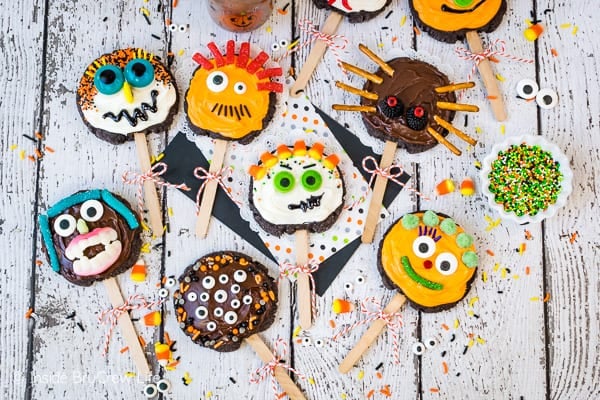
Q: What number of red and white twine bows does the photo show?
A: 9